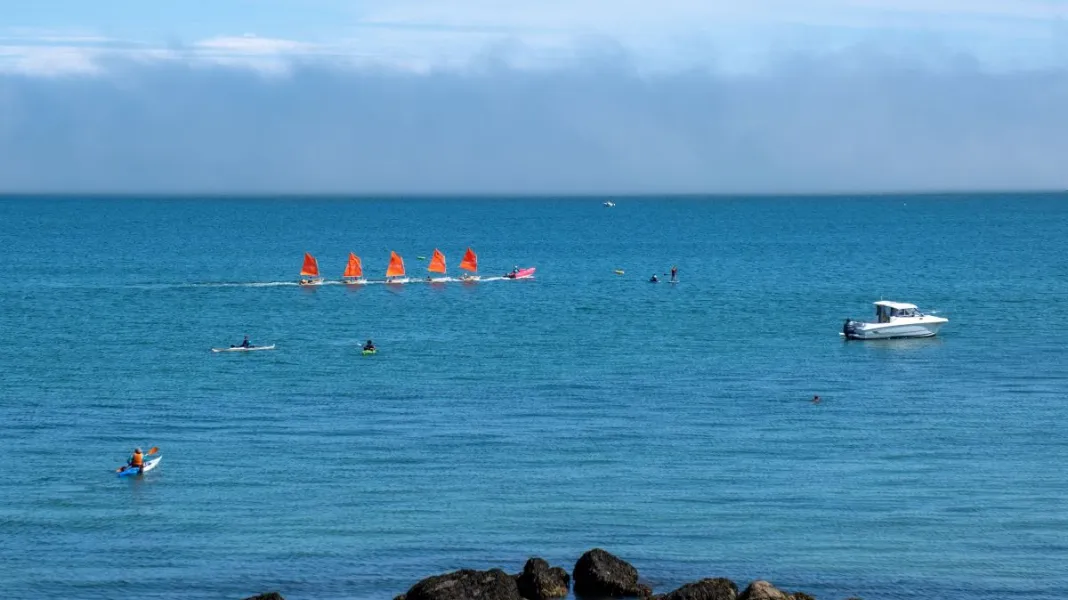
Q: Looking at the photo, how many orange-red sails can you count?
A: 5